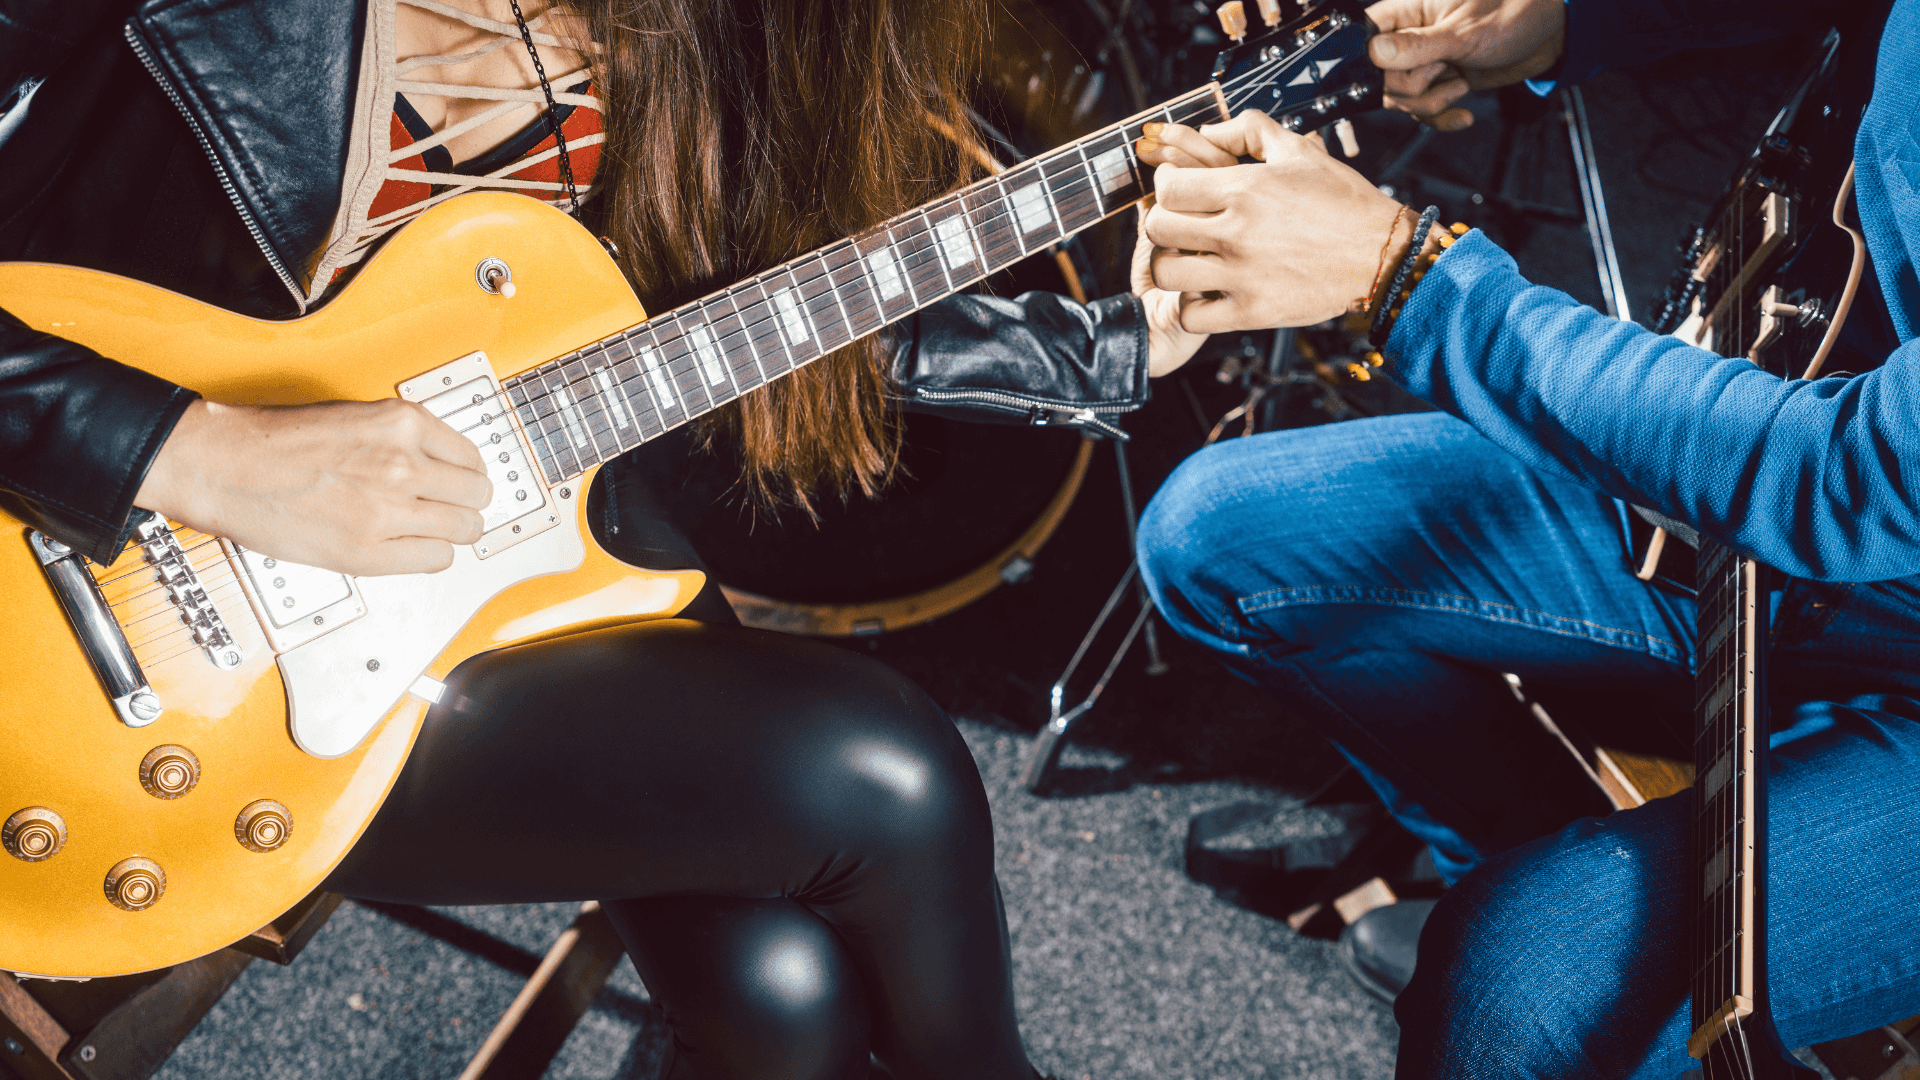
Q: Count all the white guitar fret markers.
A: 9